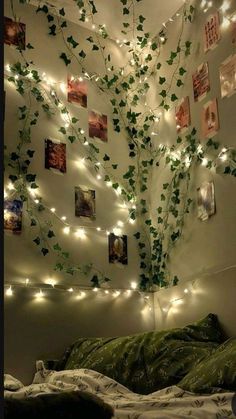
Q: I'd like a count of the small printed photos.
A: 14